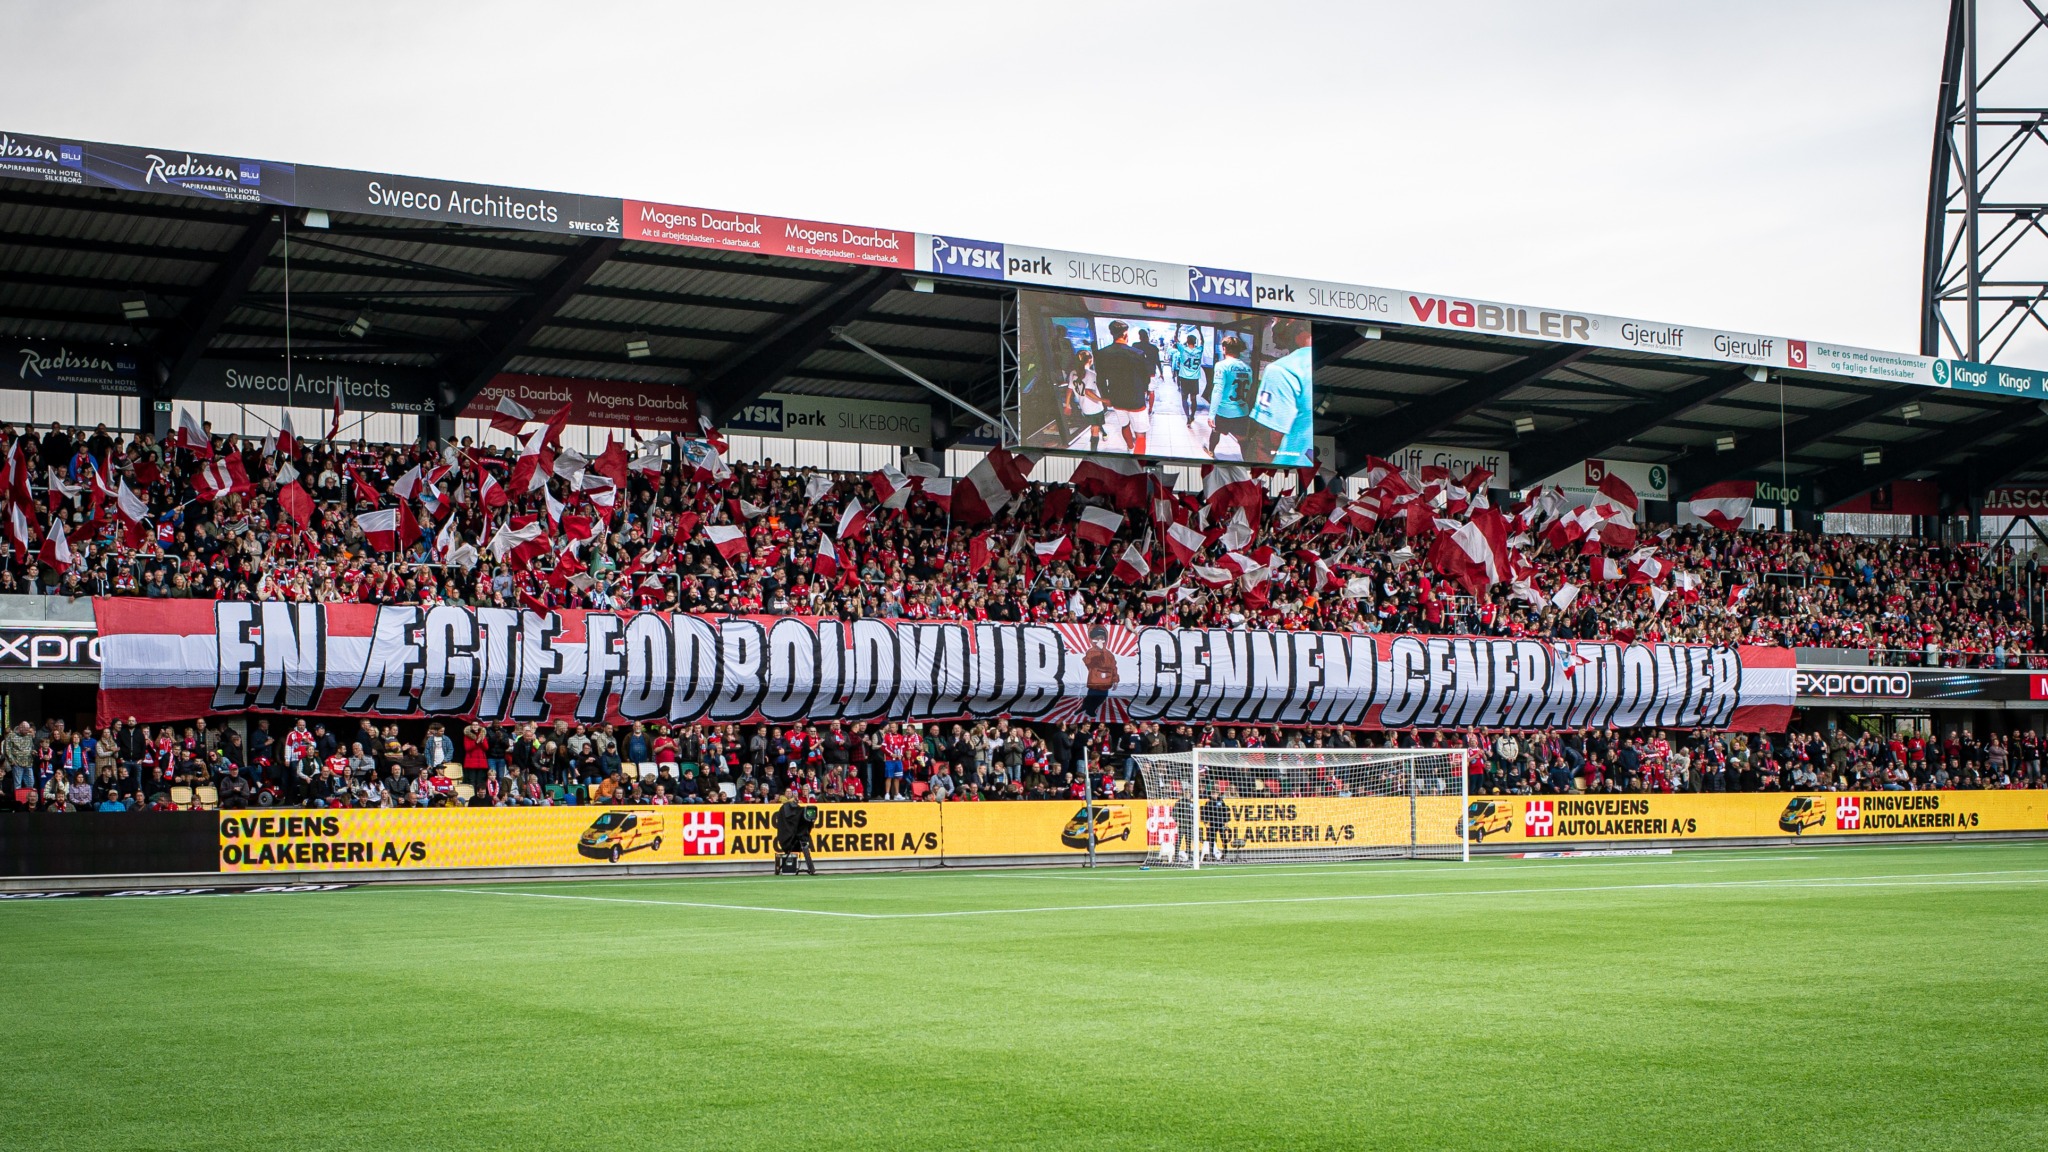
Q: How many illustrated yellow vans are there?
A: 4